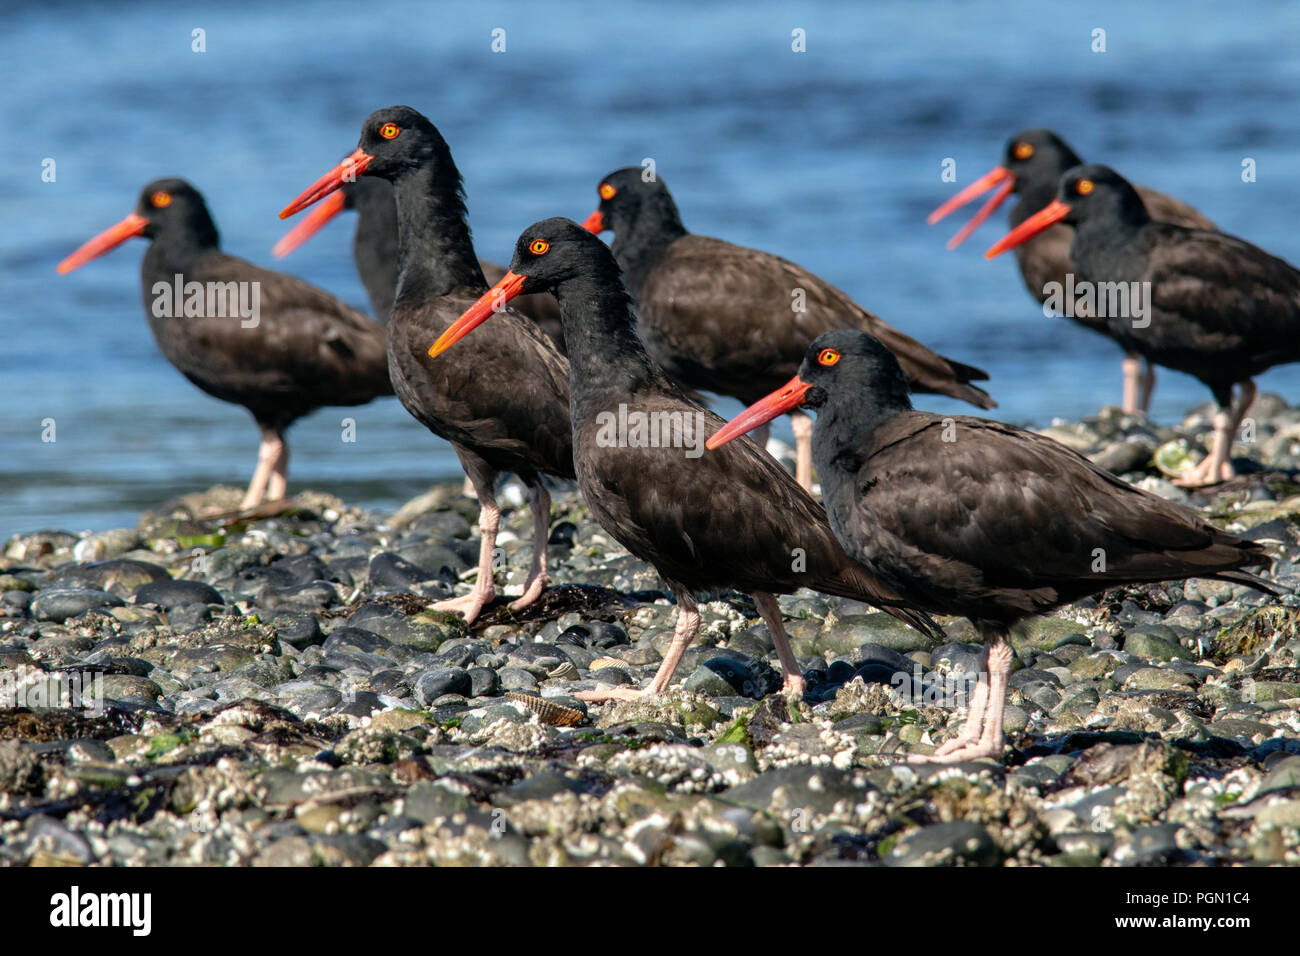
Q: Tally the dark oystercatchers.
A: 8